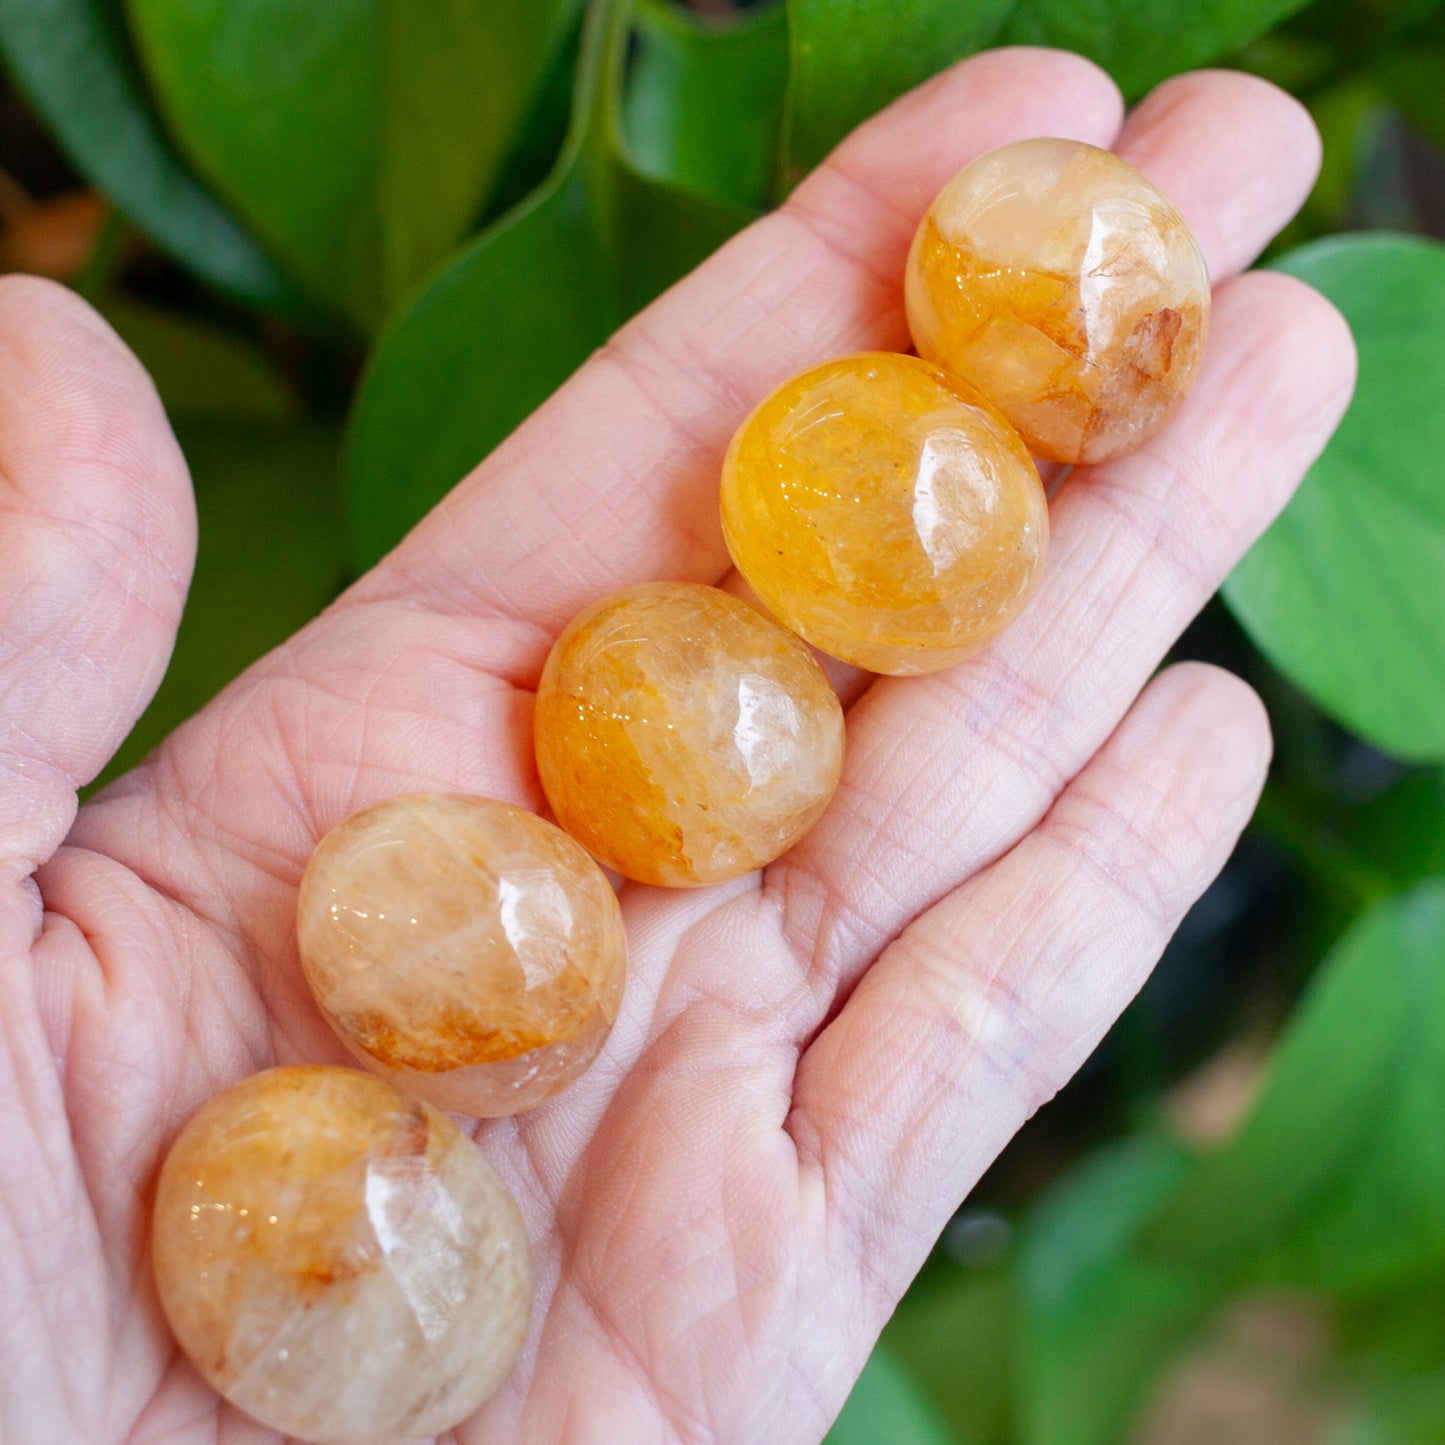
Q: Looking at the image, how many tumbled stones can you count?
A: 5